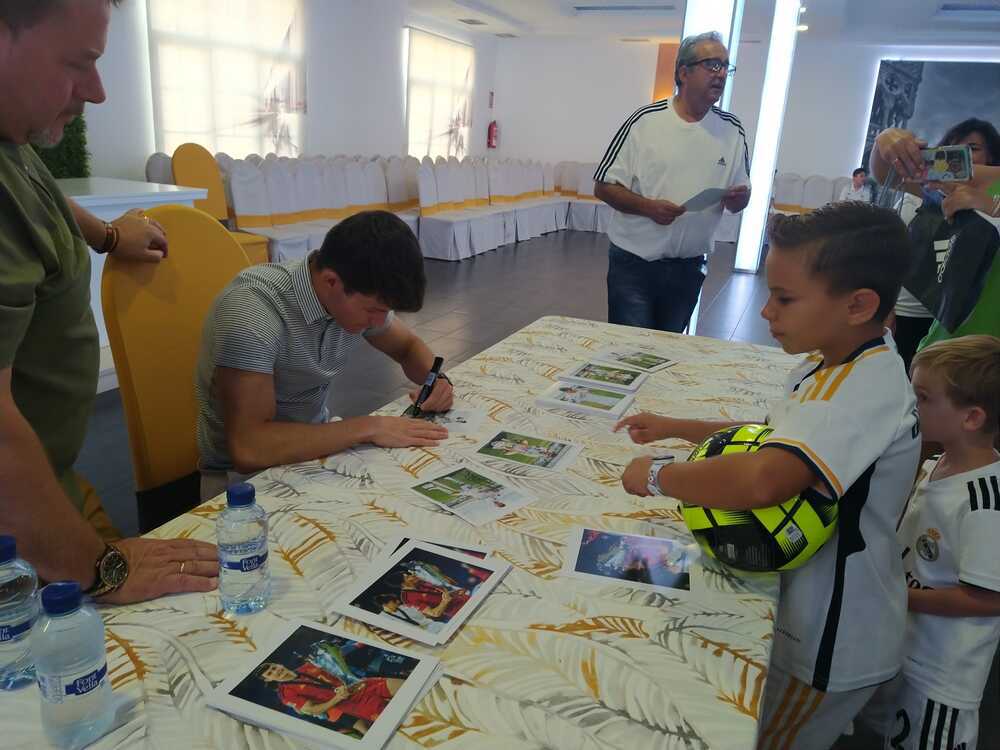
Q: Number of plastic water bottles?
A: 3